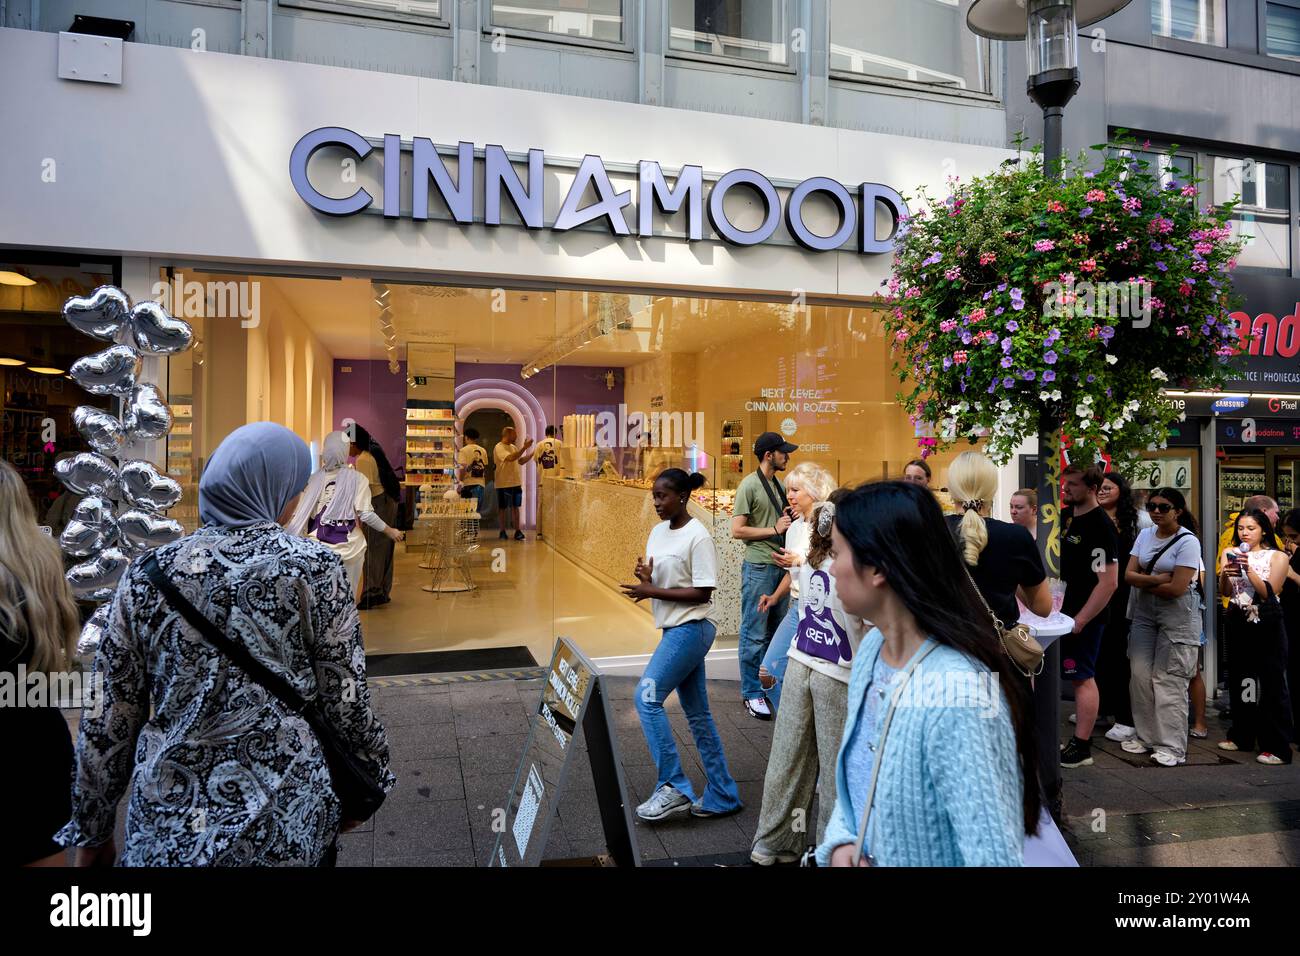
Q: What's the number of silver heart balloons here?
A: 11